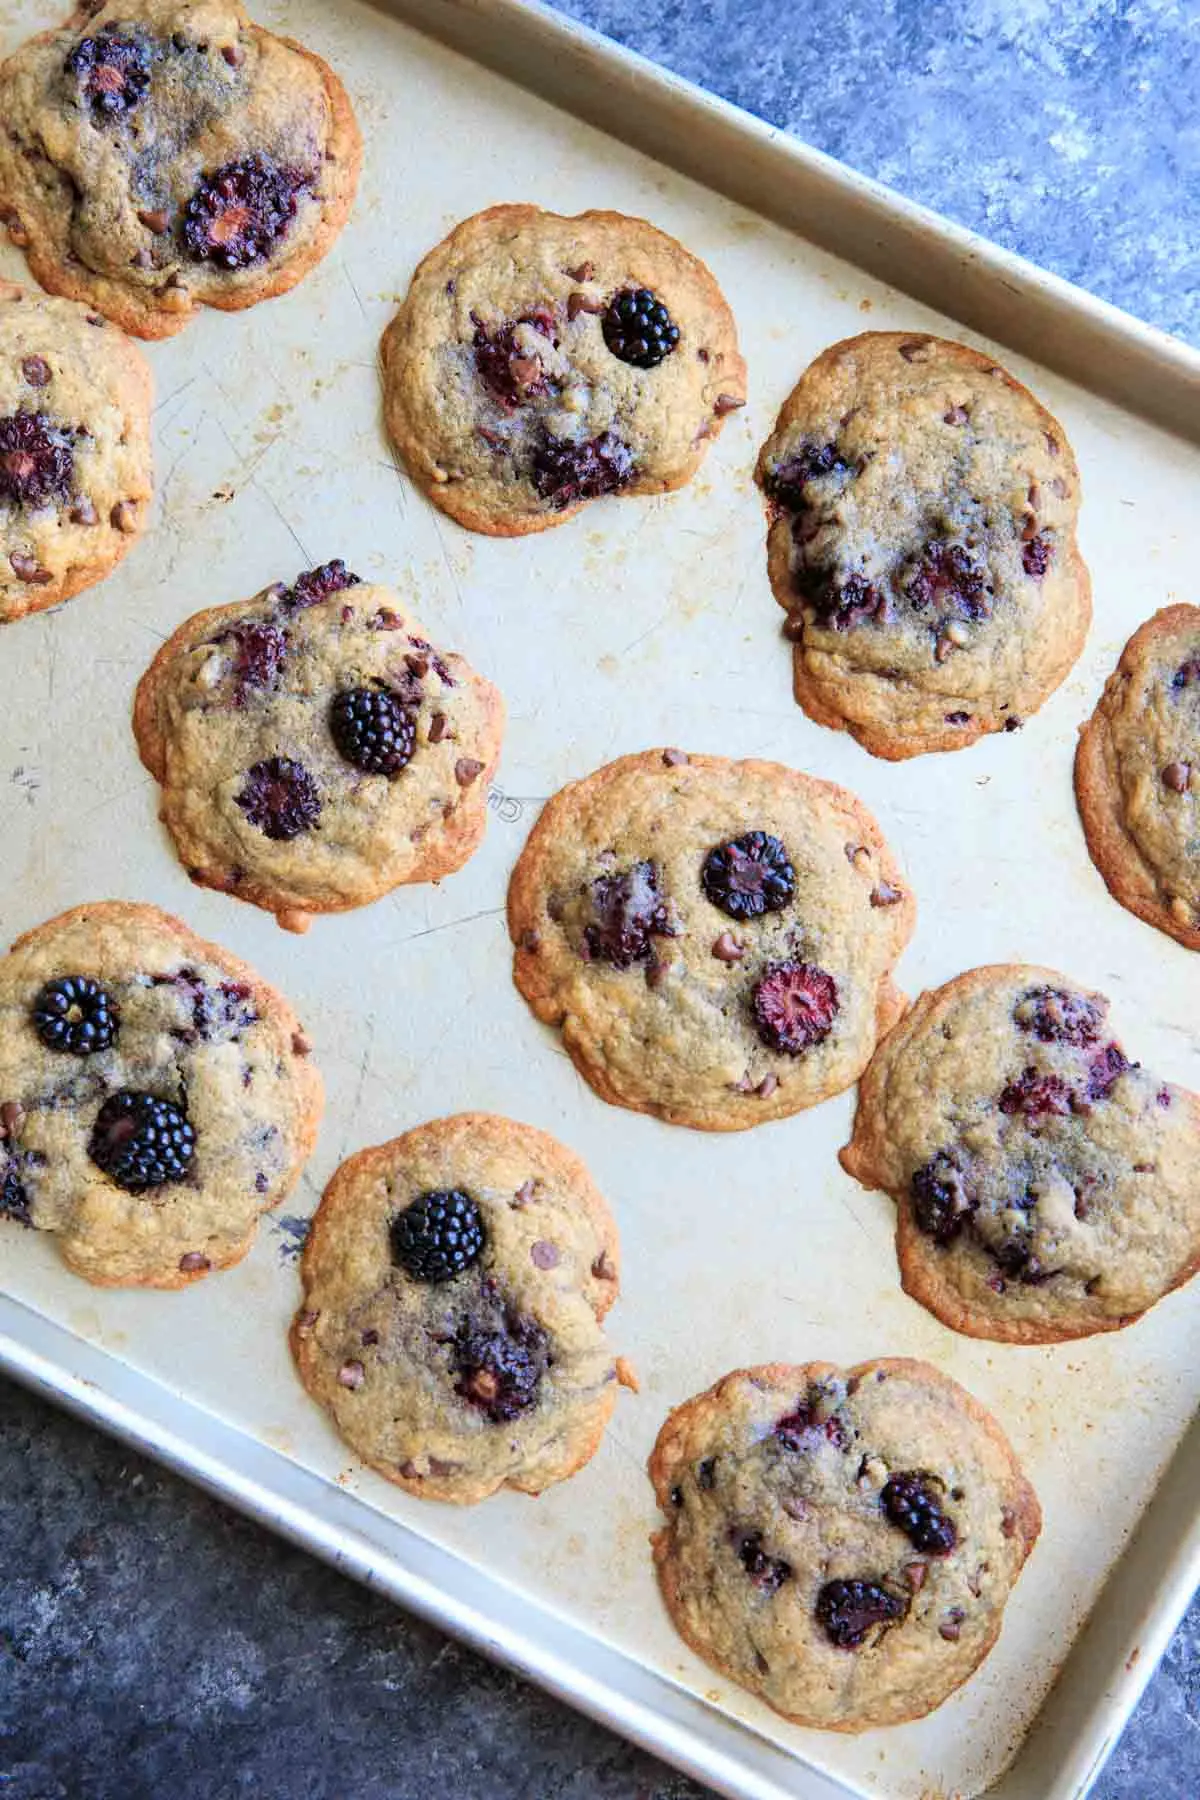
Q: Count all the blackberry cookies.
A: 11